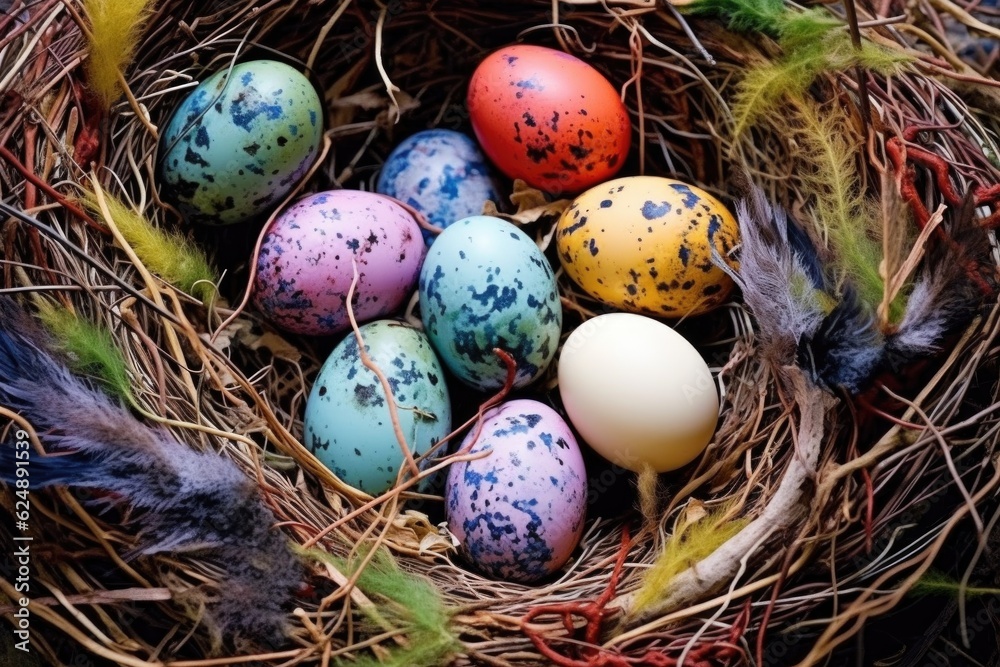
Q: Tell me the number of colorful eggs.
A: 8